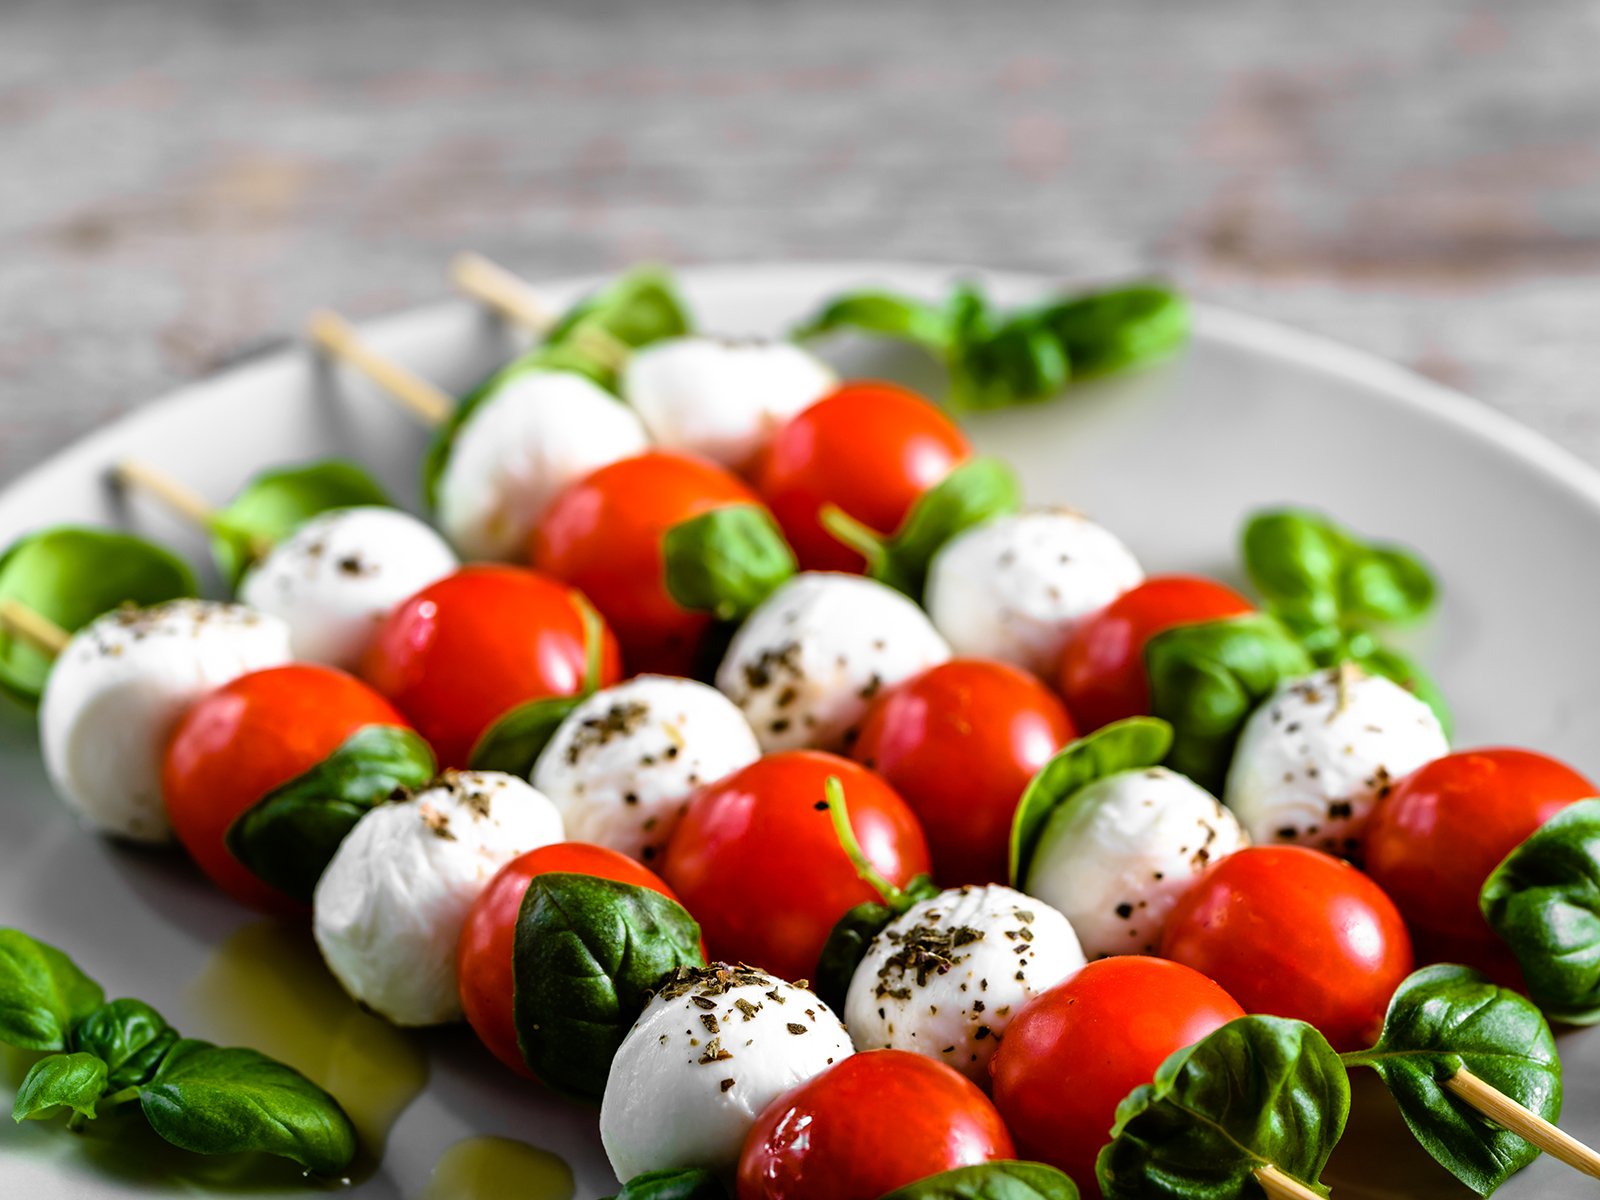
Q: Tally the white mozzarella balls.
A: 12